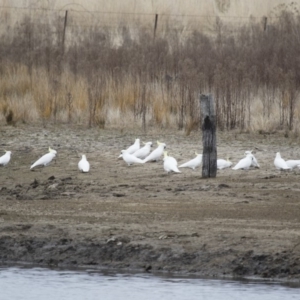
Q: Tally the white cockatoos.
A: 14